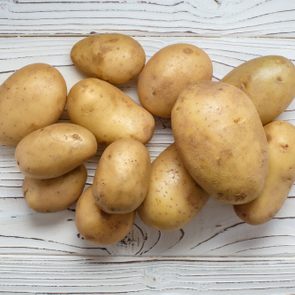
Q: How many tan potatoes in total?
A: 12